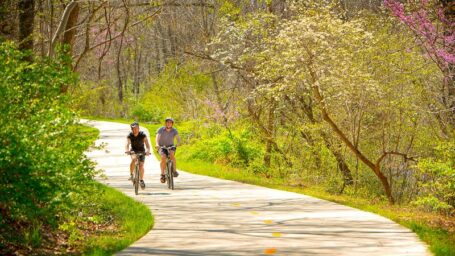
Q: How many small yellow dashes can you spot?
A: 5